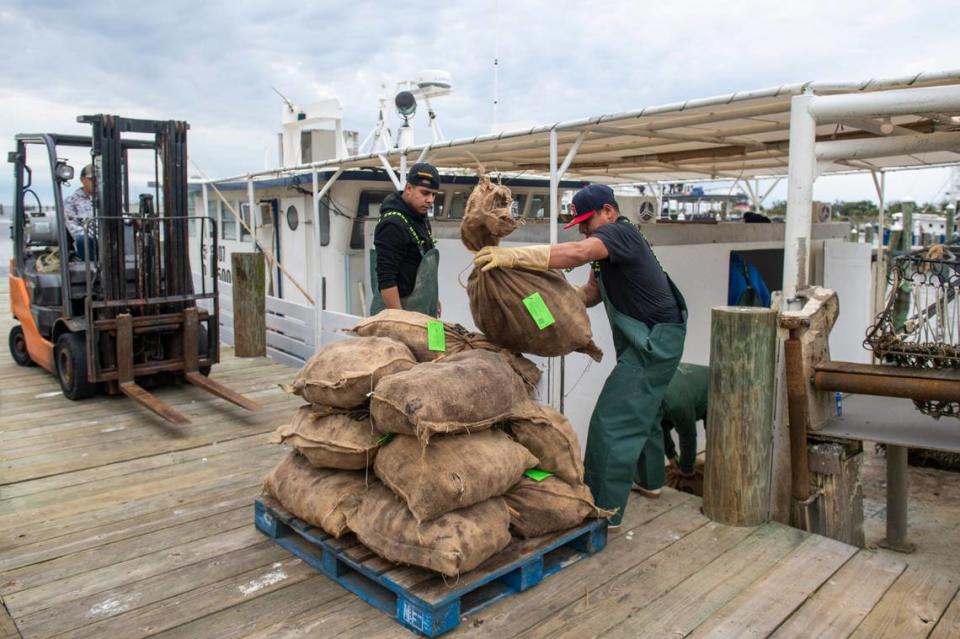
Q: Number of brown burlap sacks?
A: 10